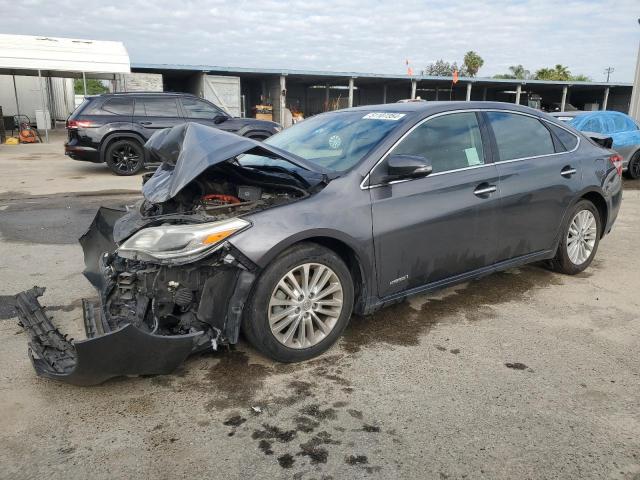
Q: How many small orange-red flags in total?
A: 2